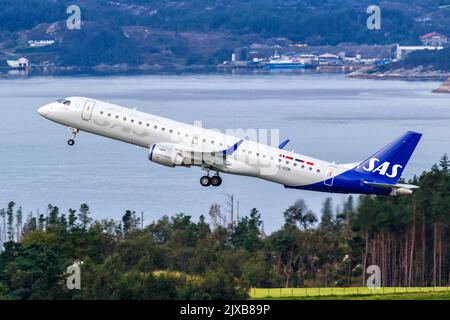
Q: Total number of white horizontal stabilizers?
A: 1